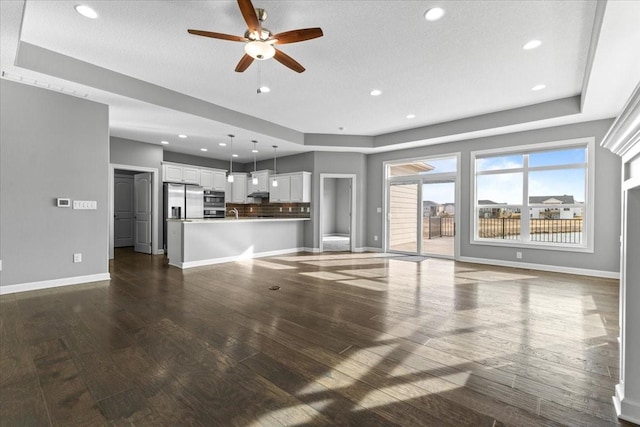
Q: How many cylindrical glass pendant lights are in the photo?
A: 3